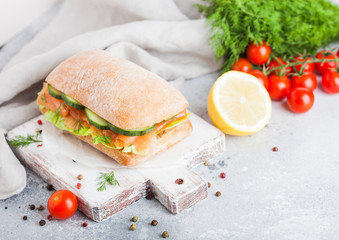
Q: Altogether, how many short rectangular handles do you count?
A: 1